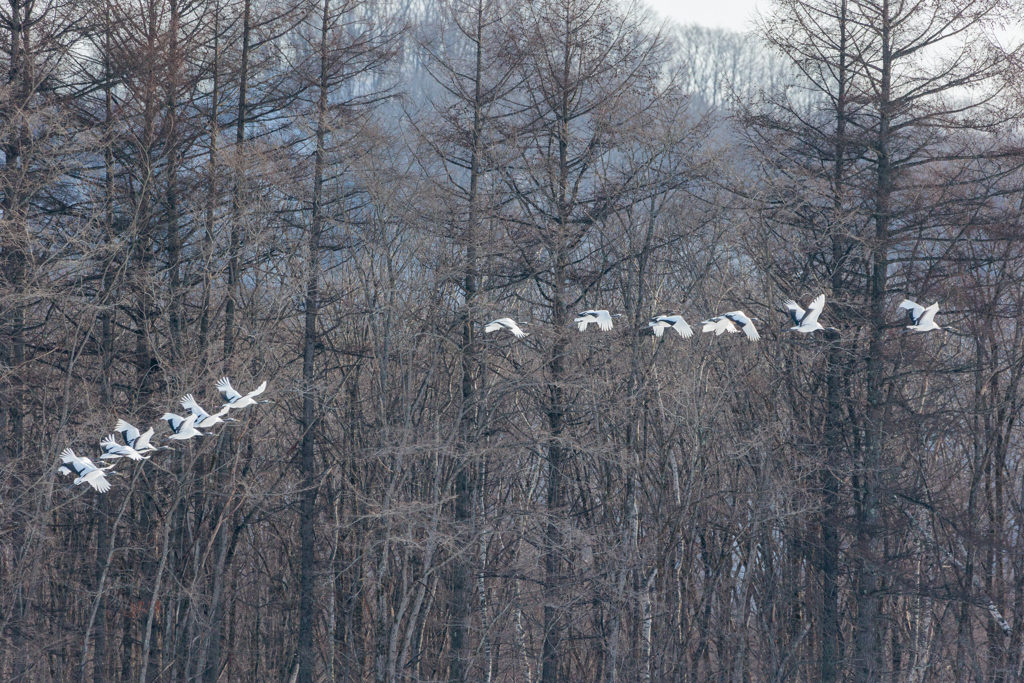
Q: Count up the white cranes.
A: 14